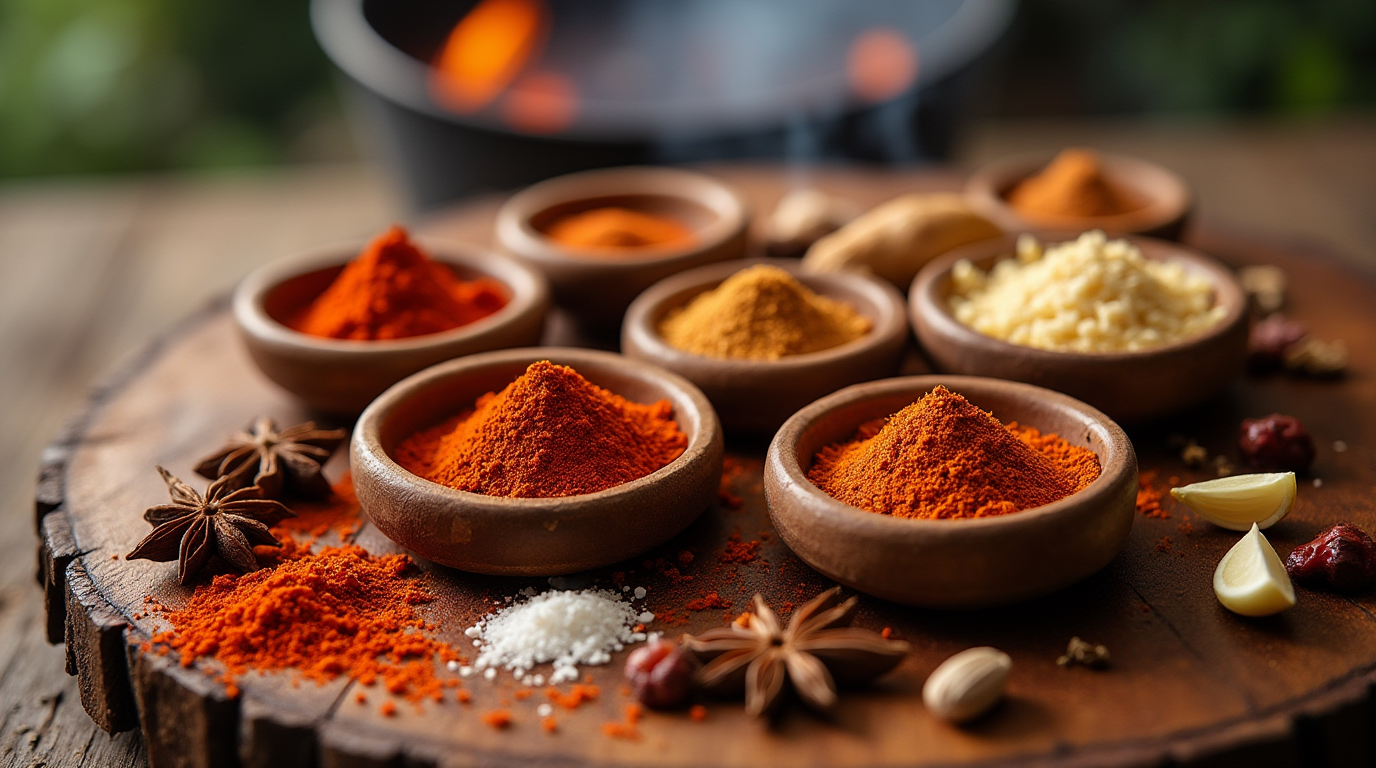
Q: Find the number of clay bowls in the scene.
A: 7